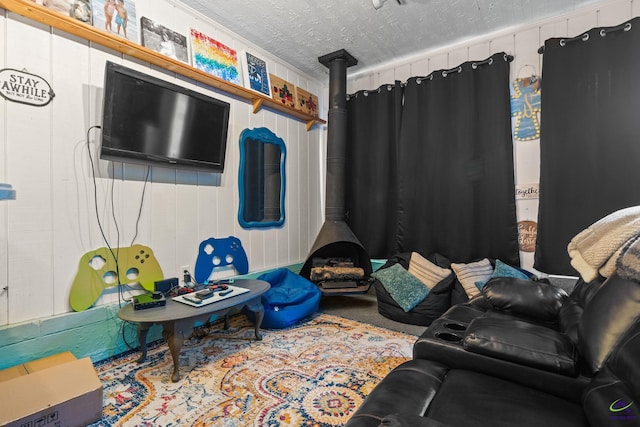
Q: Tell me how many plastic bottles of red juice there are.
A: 0